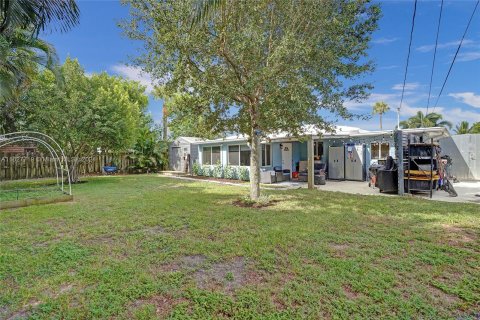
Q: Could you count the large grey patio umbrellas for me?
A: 0